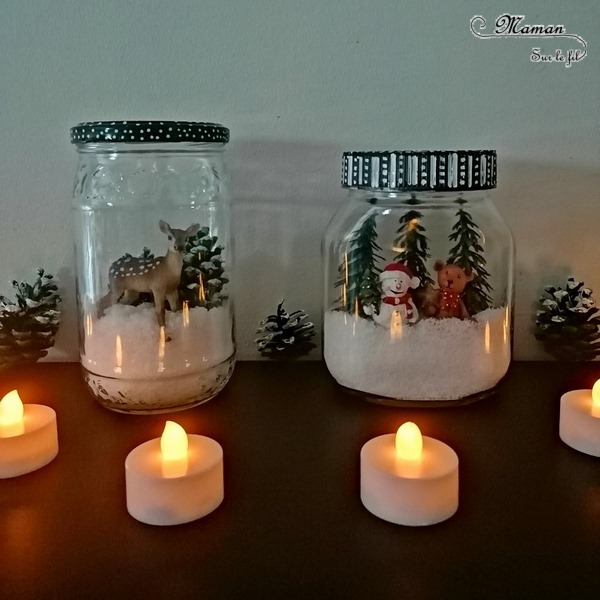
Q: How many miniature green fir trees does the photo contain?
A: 3